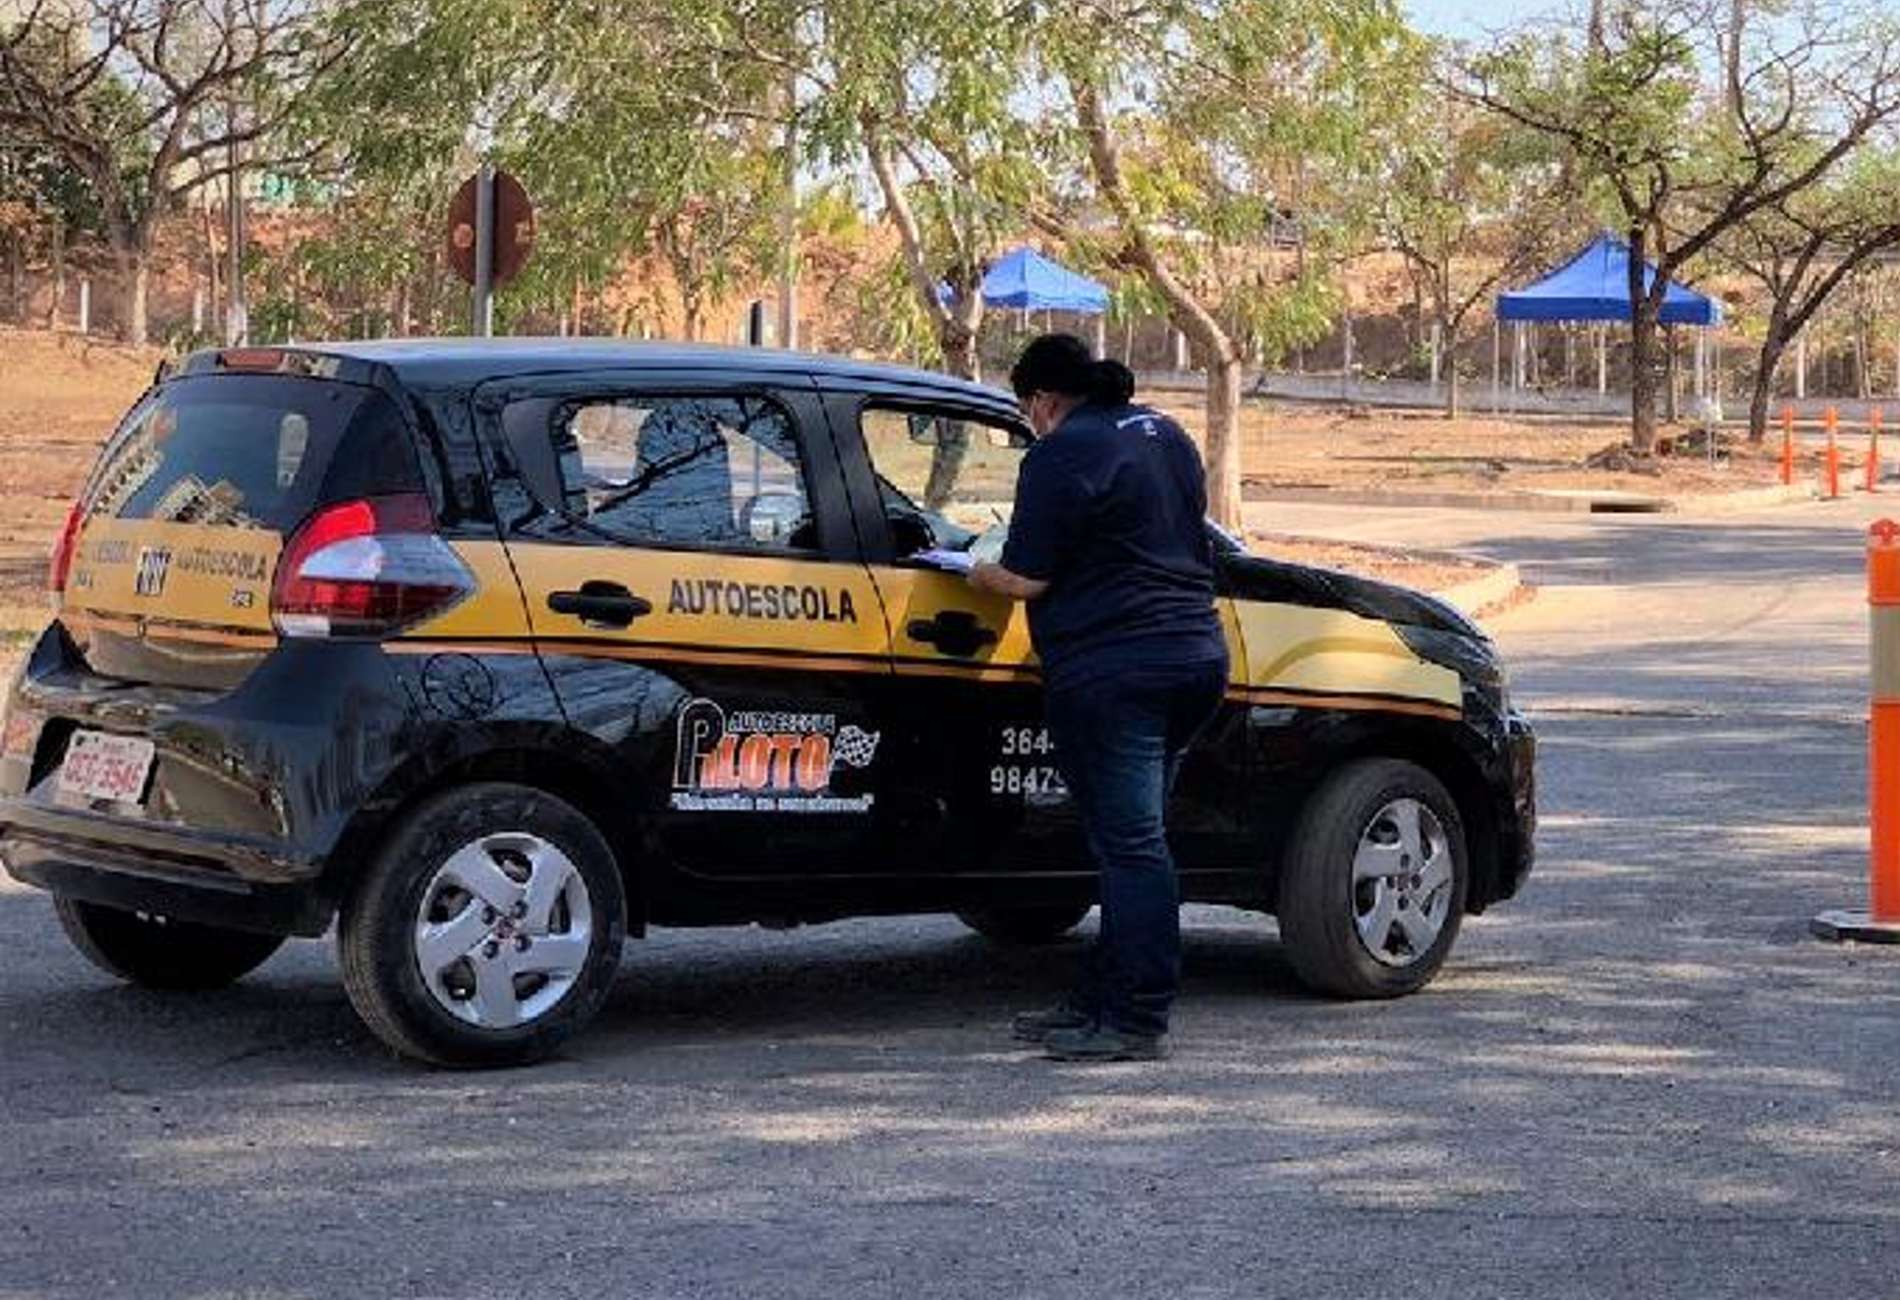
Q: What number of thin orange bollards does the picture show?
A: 3